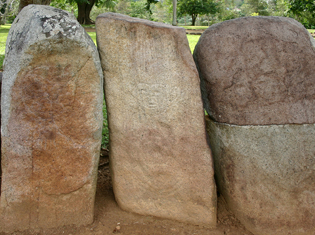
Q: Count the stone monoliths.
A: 3